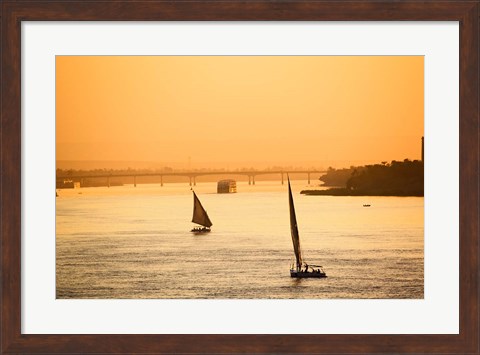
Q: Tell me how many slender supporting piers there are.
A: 9